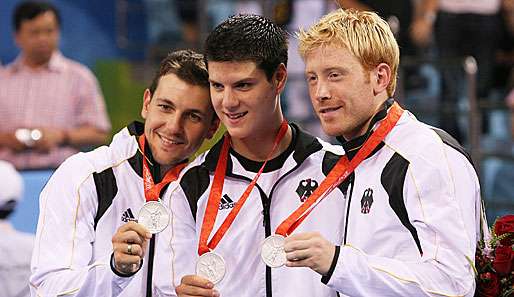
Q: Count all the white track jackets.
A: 3